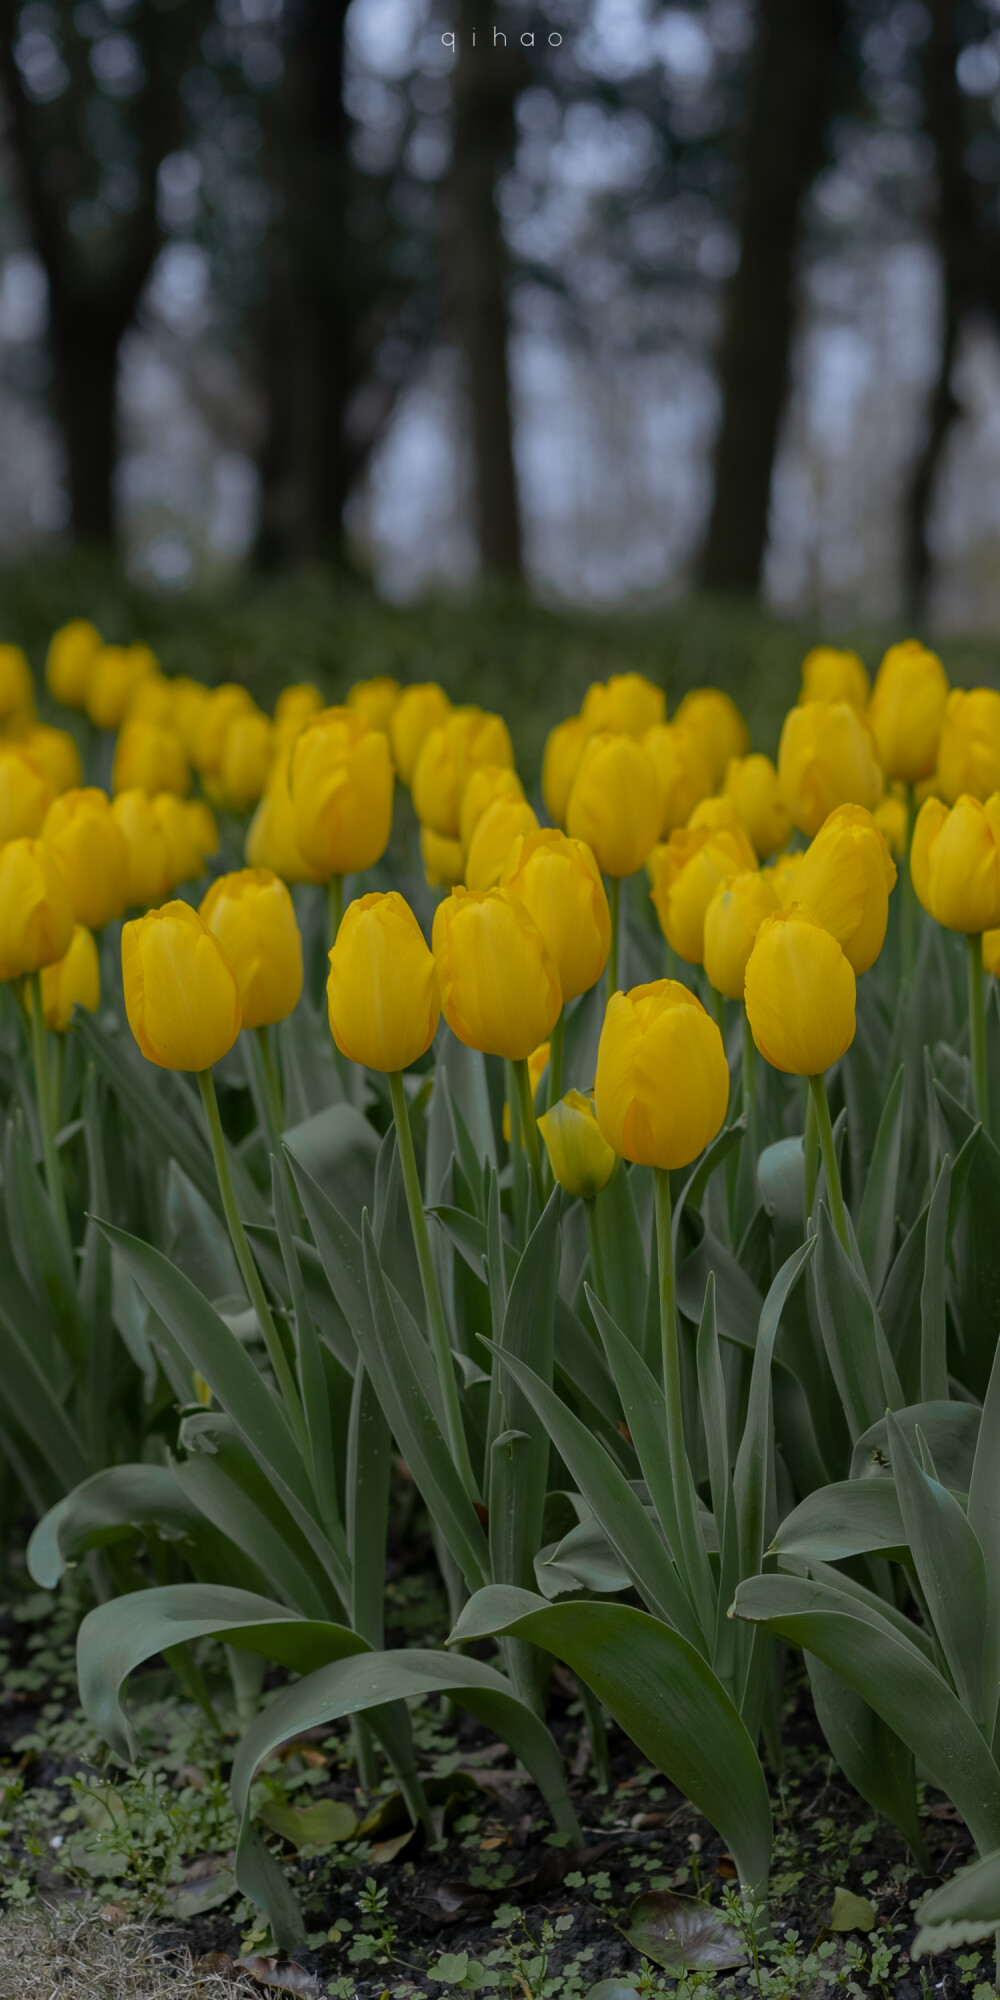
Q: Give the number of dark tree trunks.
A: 5